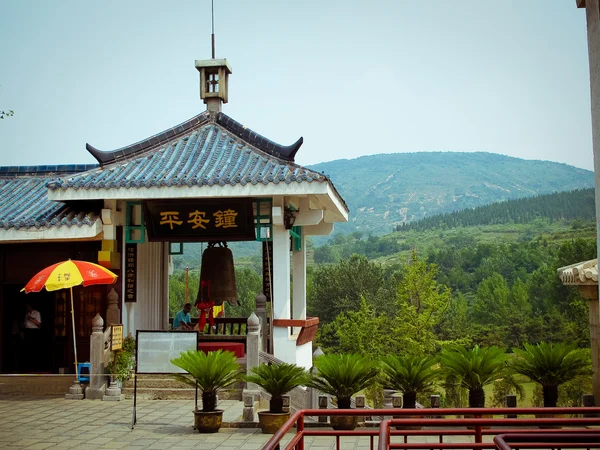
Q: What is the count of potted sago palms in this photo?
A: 6